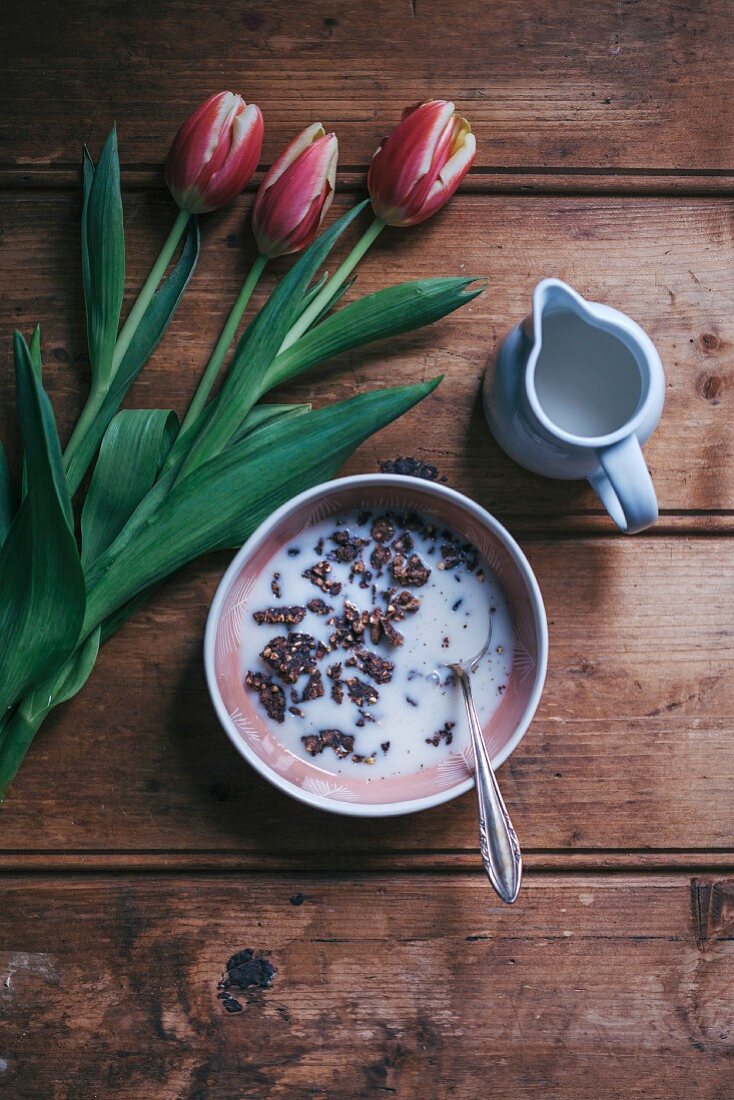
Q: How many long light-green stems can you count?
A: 3